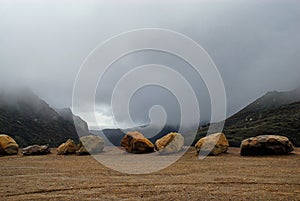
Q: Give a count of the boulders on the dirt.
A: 8